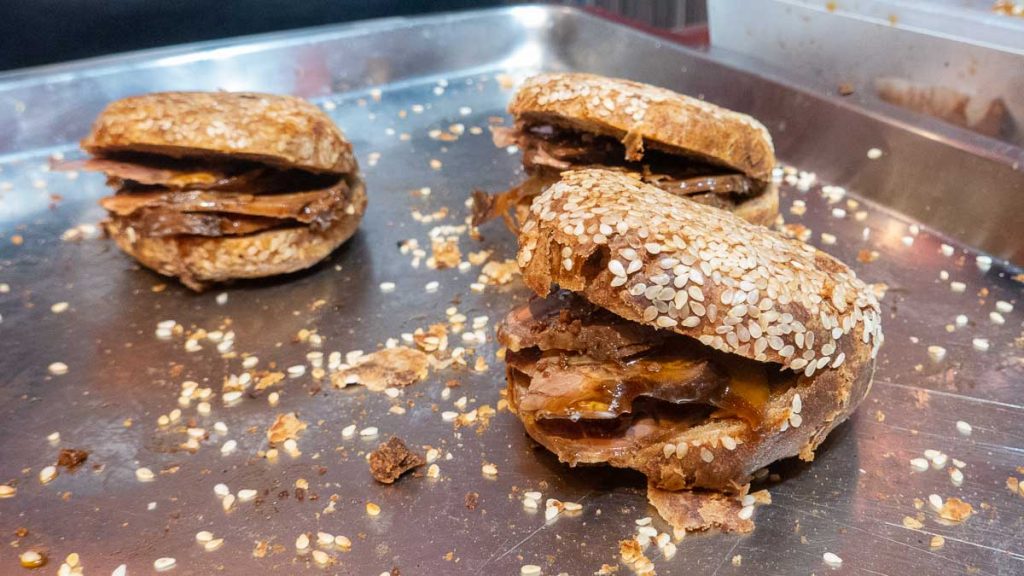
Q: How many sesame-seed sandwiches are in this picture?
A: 3